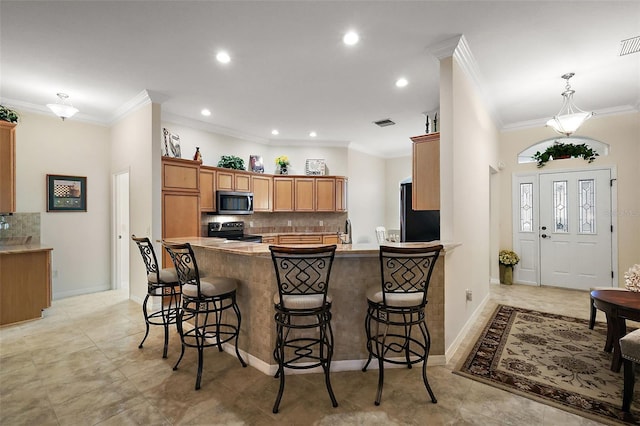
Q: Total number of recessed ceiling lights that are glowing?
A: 6